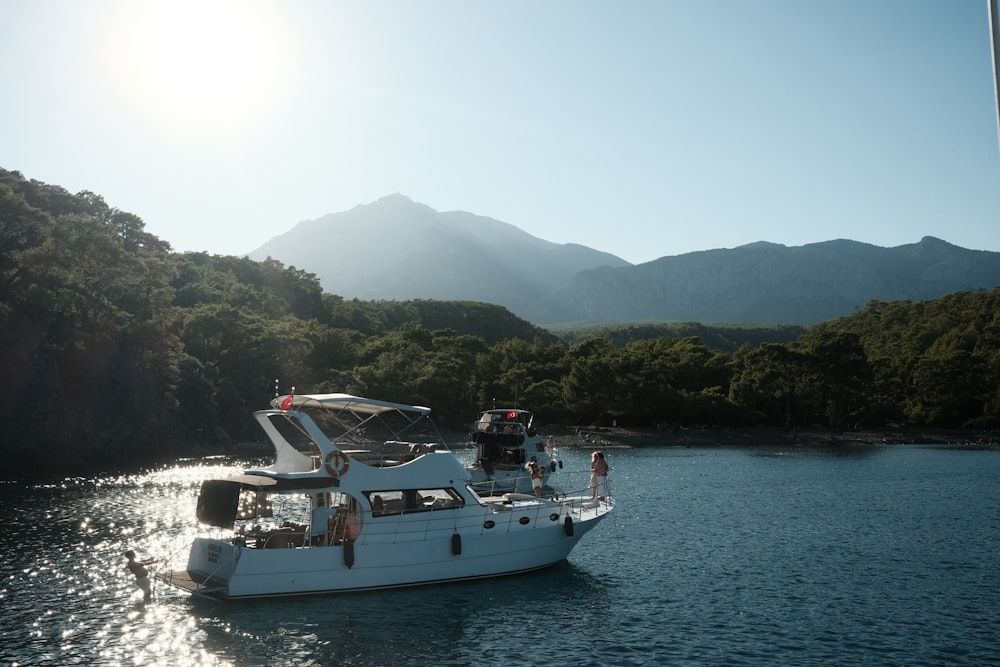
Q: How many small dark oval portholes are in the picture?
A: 3